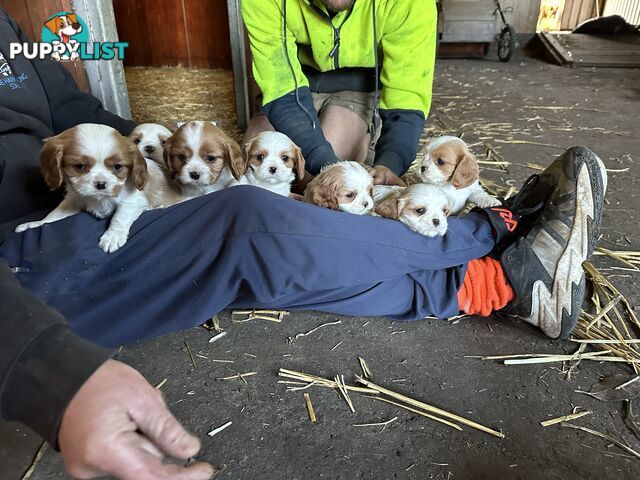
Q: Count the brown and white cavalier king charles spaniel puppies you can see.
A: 7